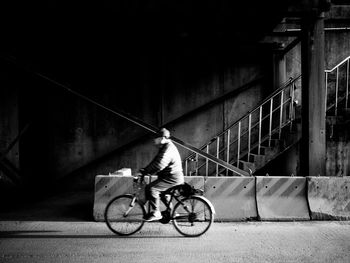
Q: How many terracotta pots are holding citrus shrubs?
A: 0